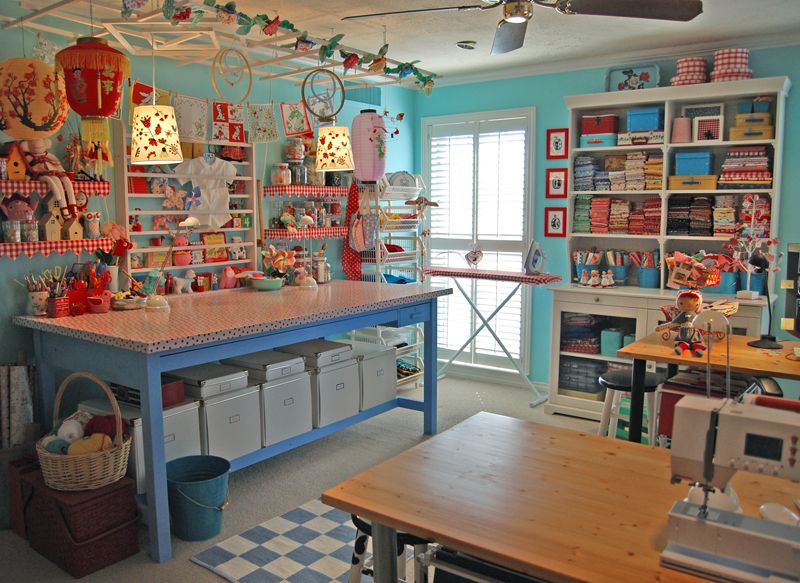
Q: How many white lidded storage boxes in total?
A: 8